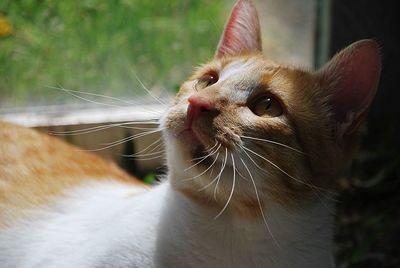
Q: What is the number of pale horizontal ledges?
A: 1